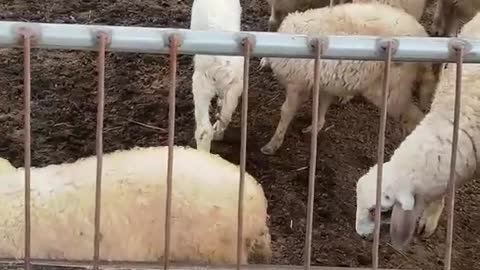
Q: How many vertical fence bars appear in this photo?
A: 7